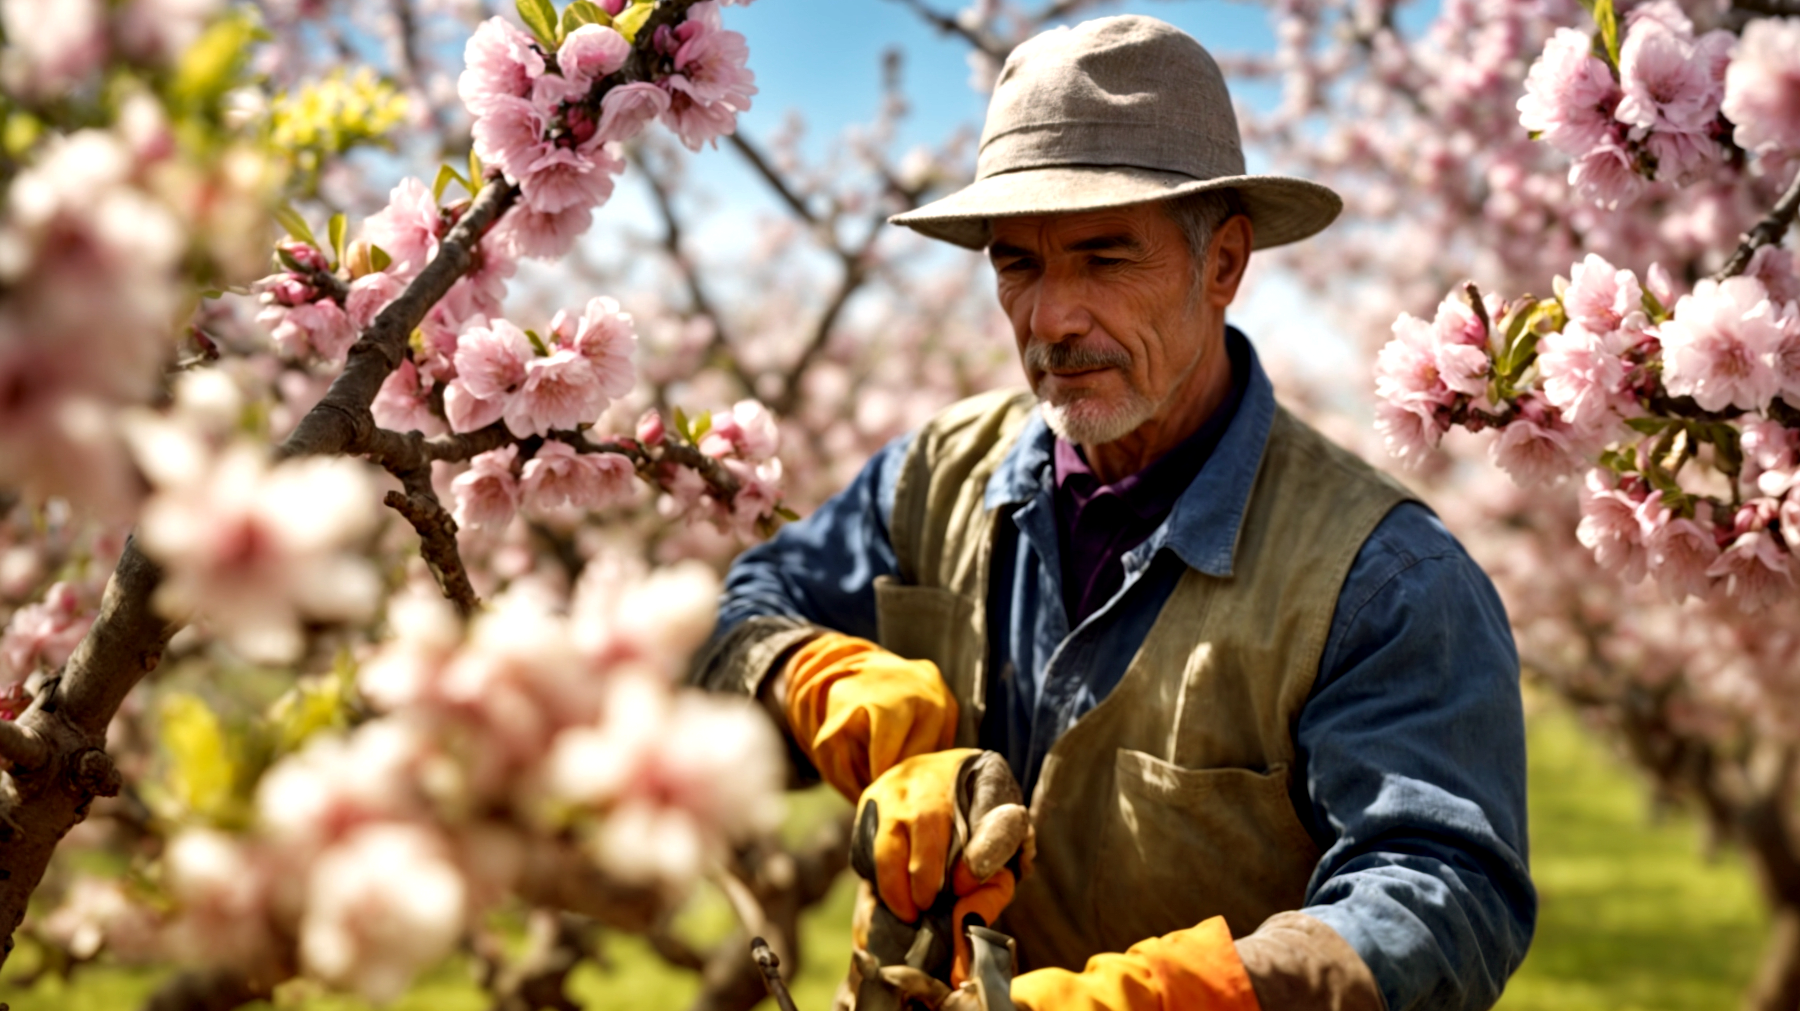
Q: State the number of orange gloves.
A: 3